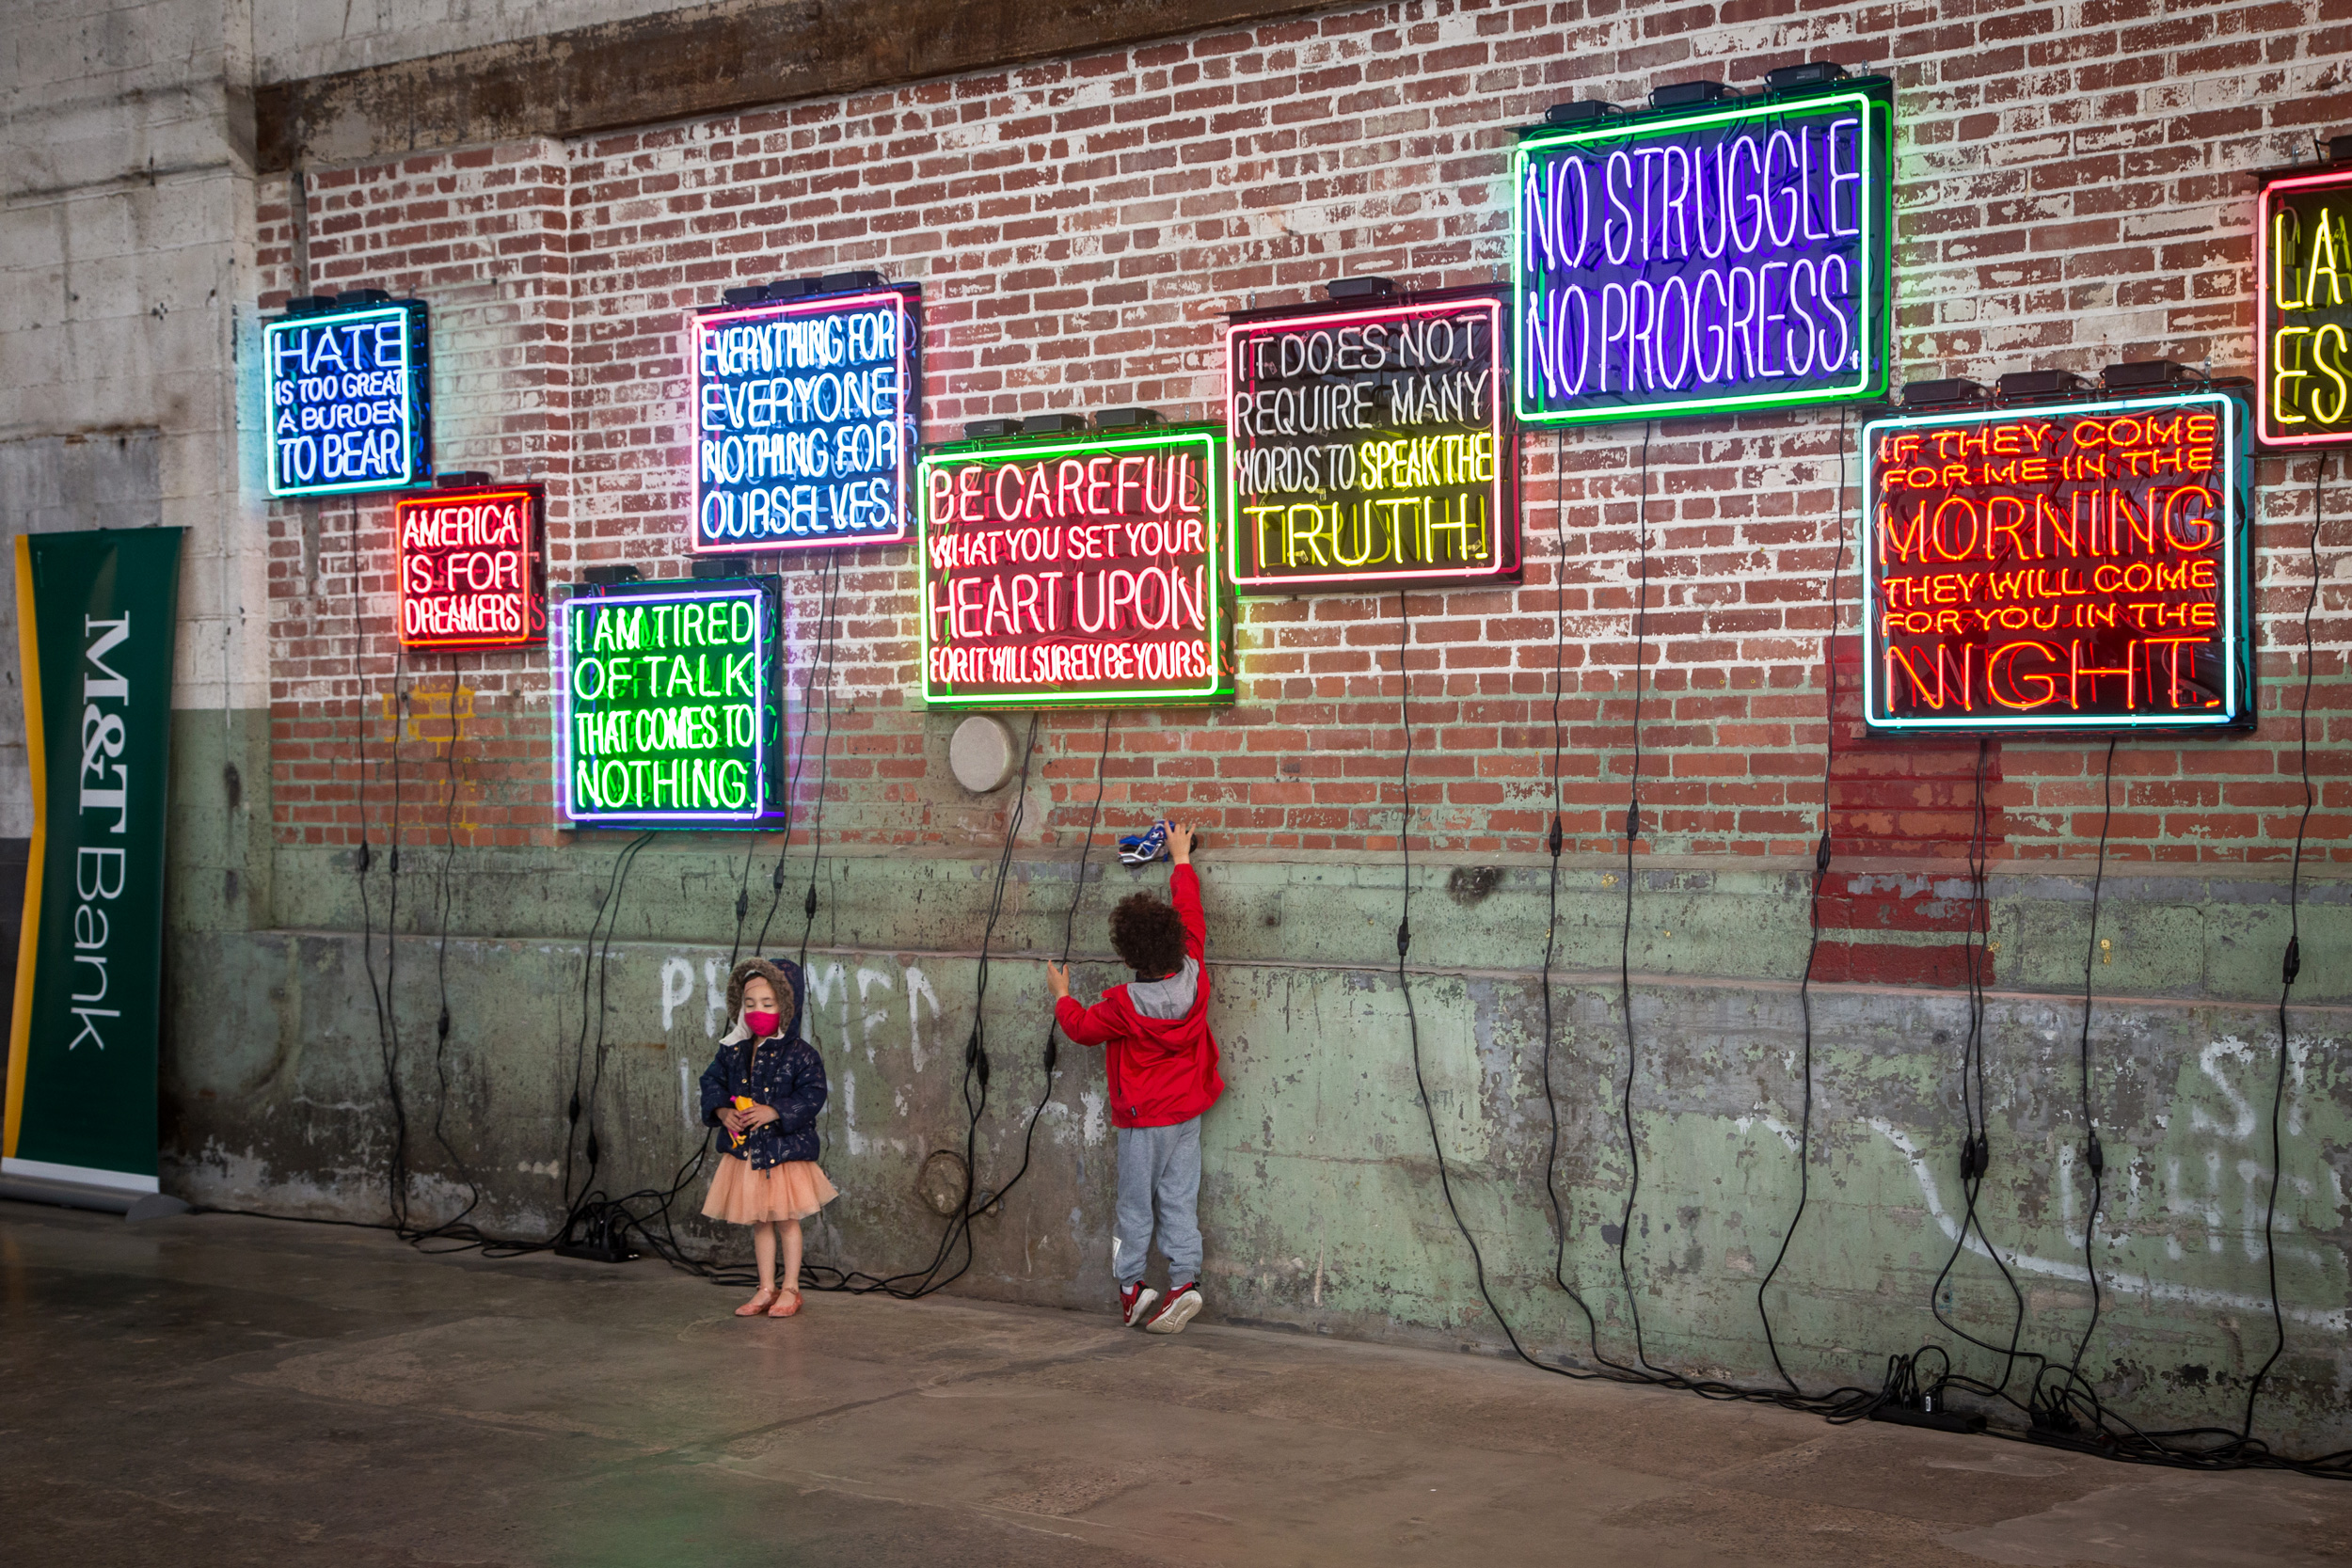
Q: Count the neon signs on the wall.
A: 9